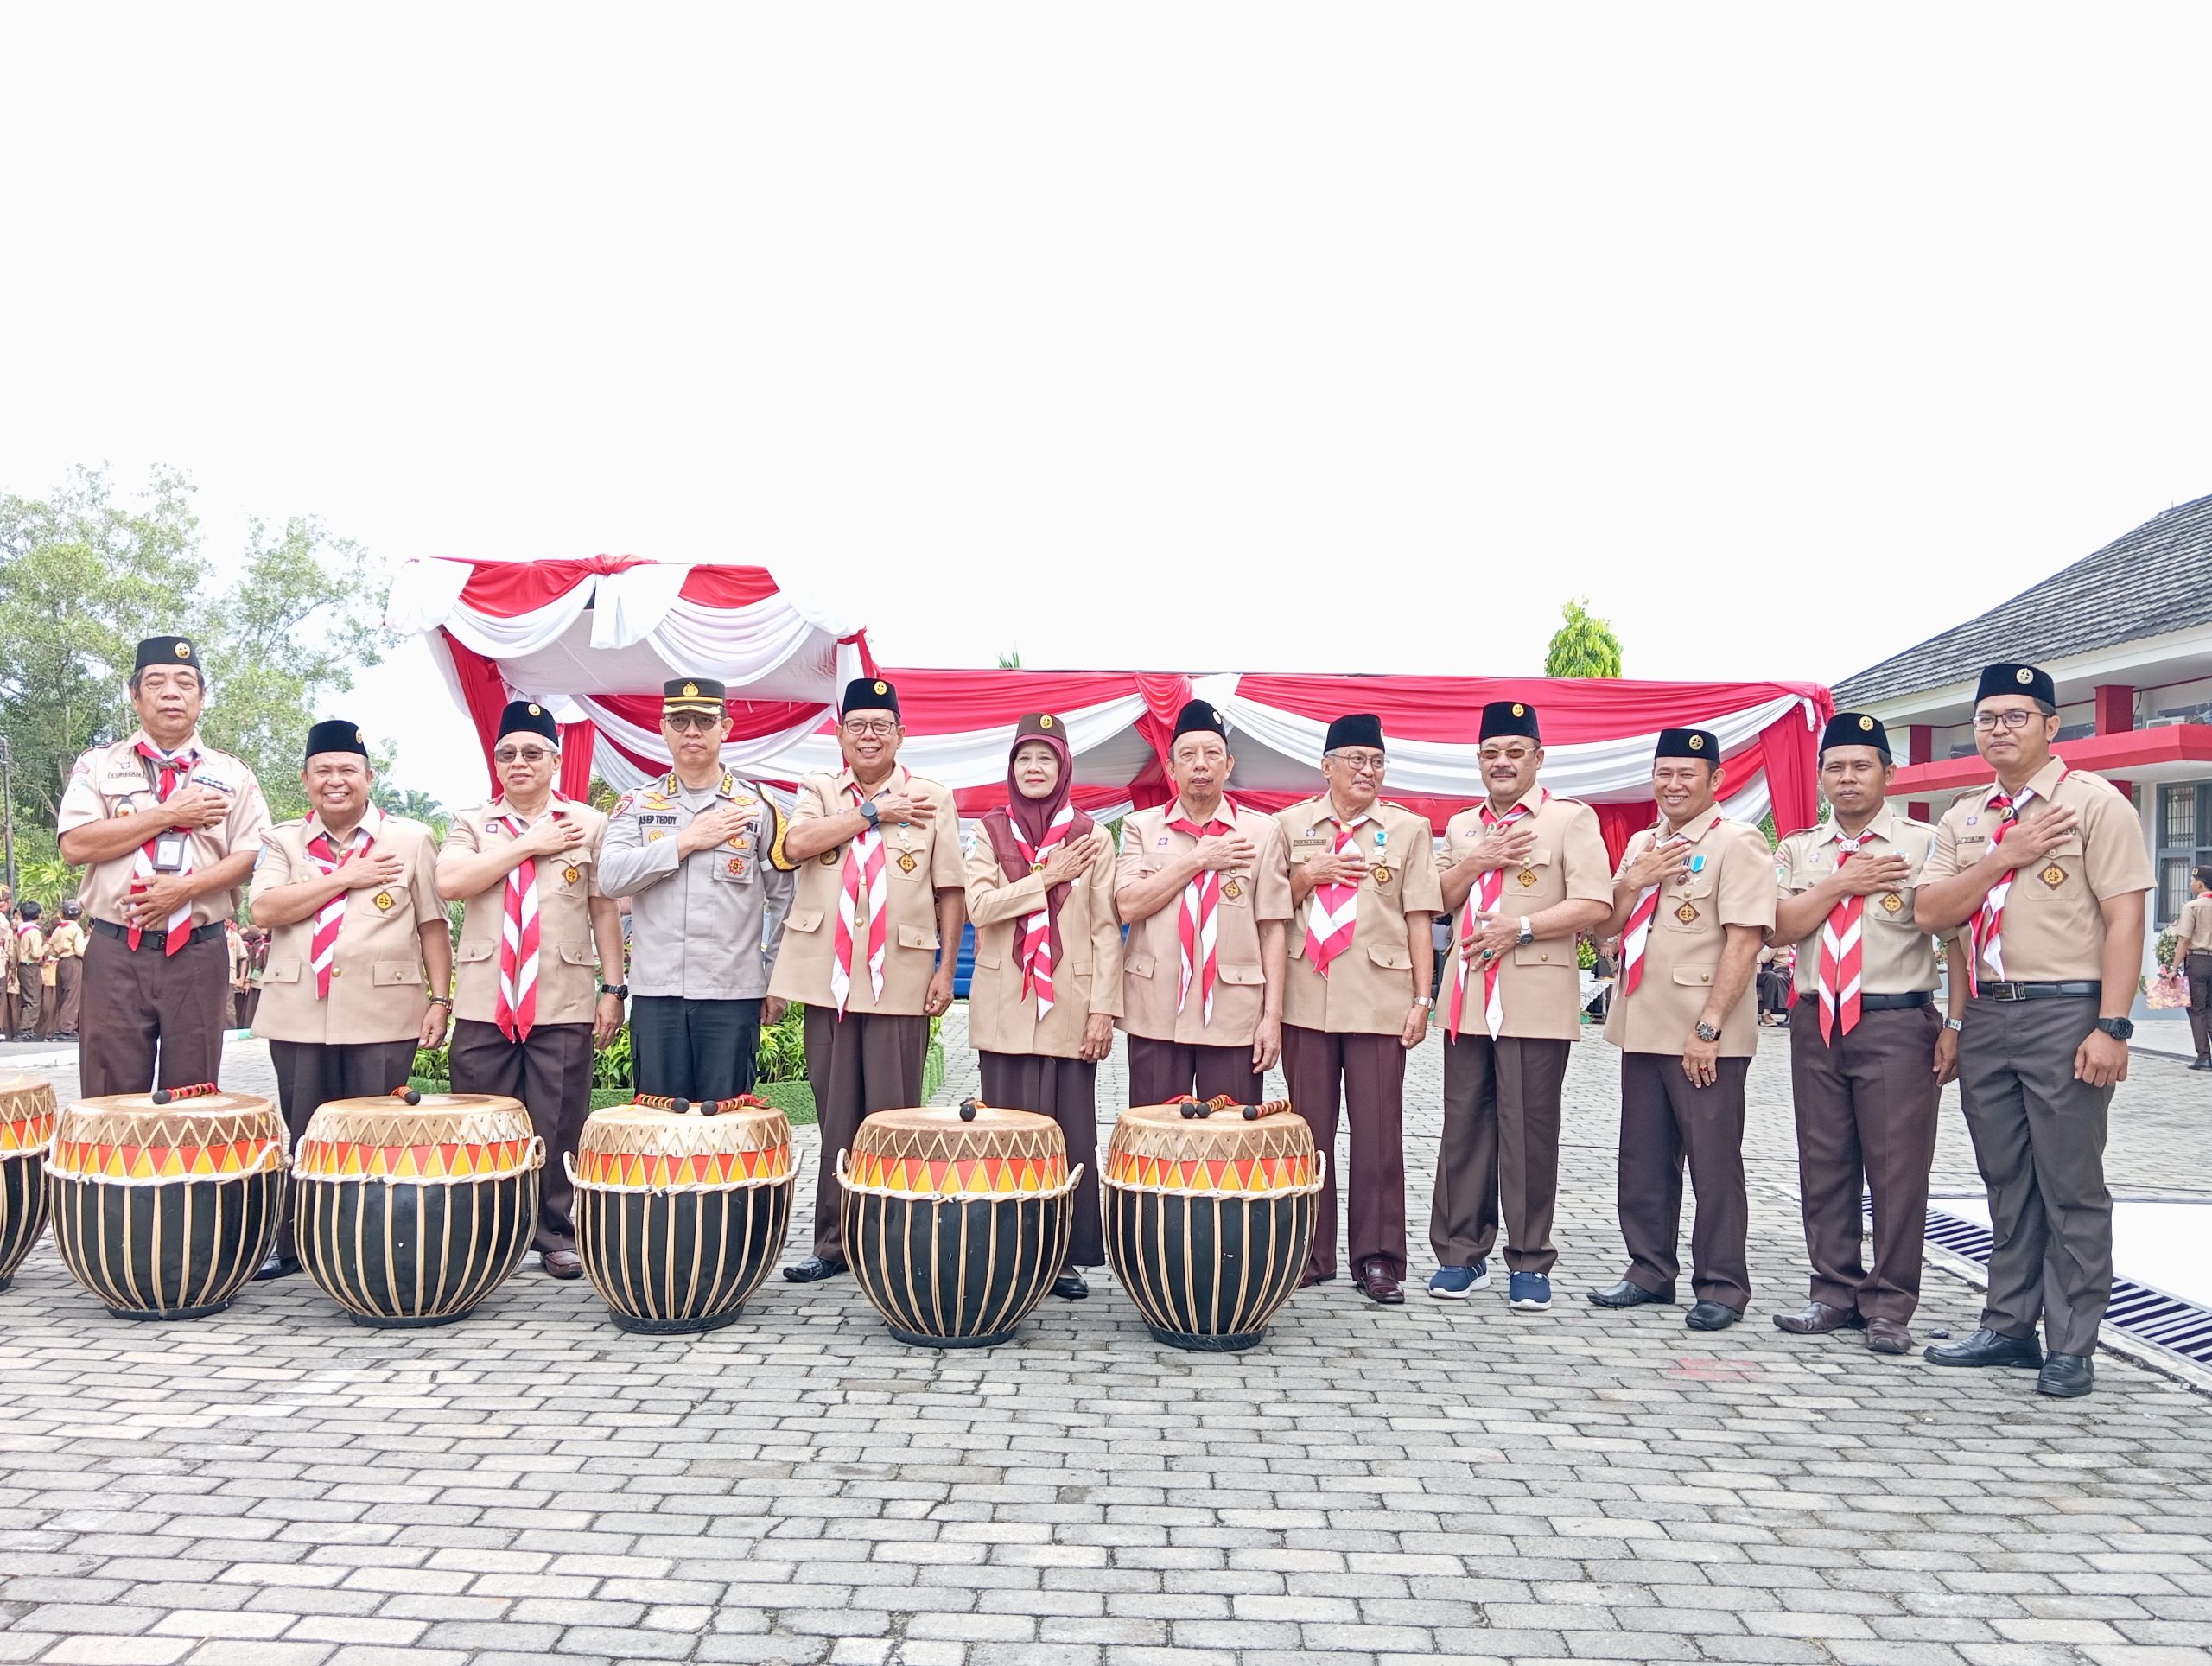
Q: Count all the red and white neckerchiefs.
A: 11